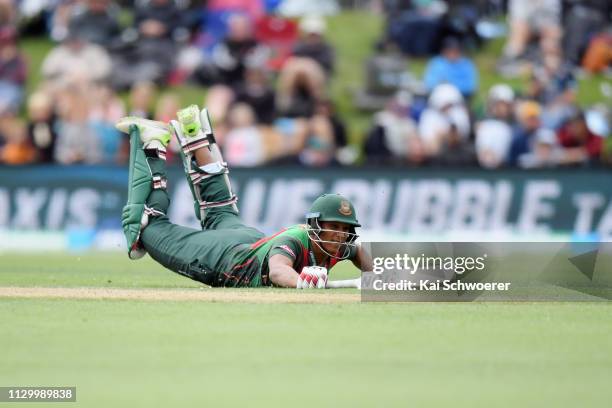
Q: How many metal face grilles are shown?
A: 1